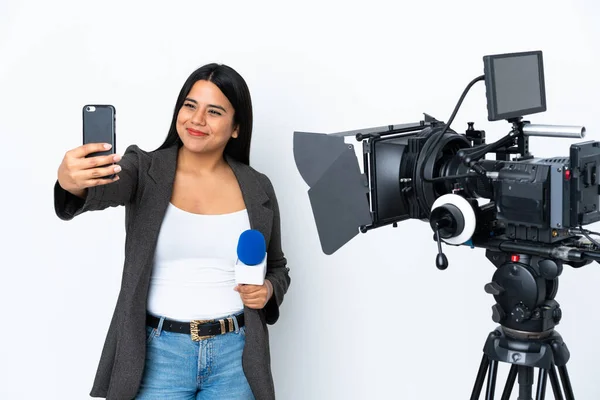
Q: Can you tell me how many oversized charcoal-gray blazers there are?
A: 1